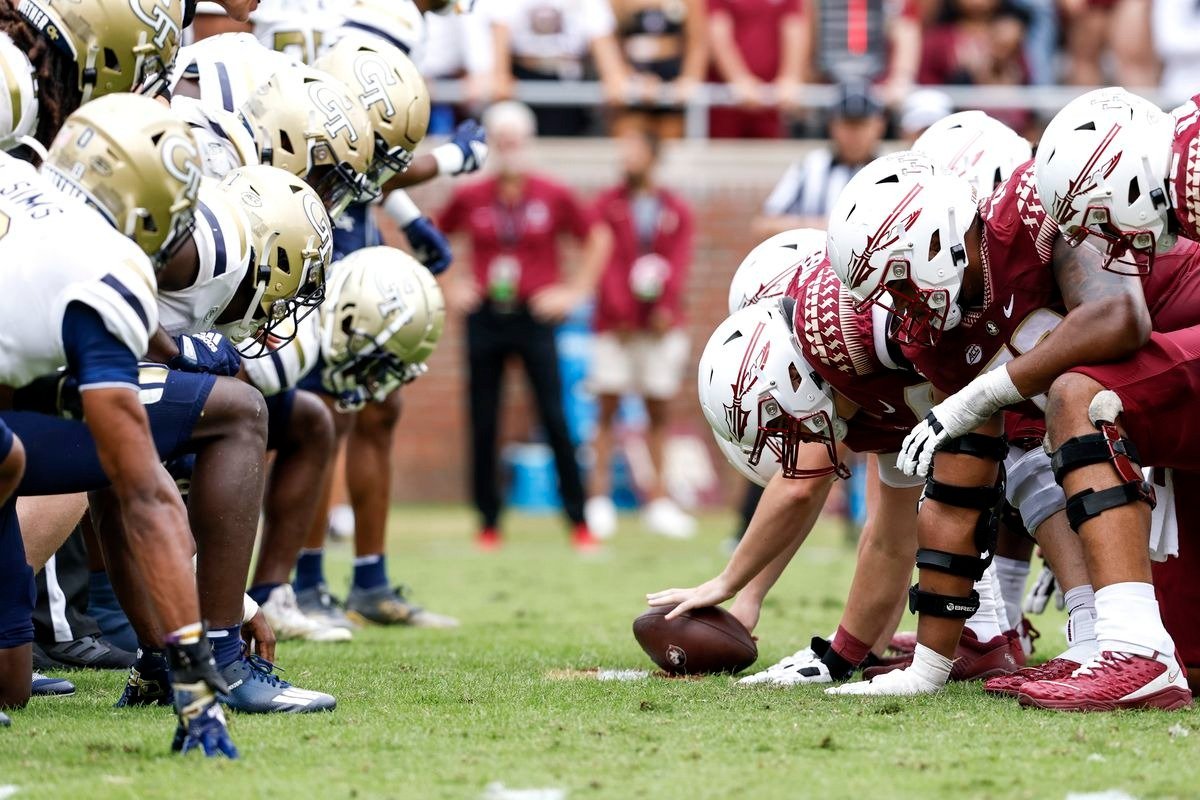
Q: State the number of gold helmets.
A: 6